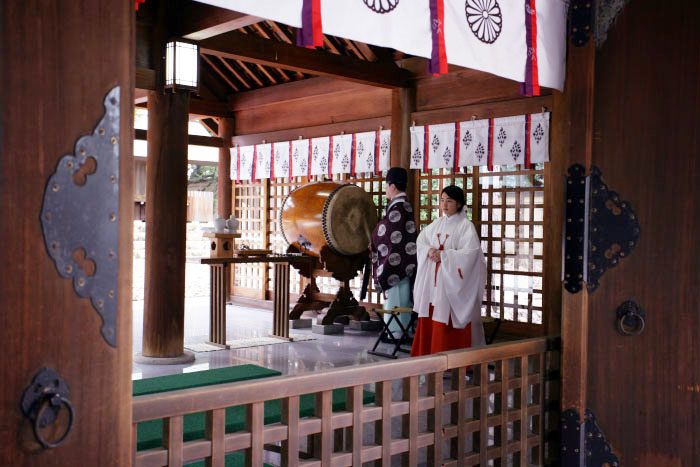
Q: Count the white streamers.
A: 3